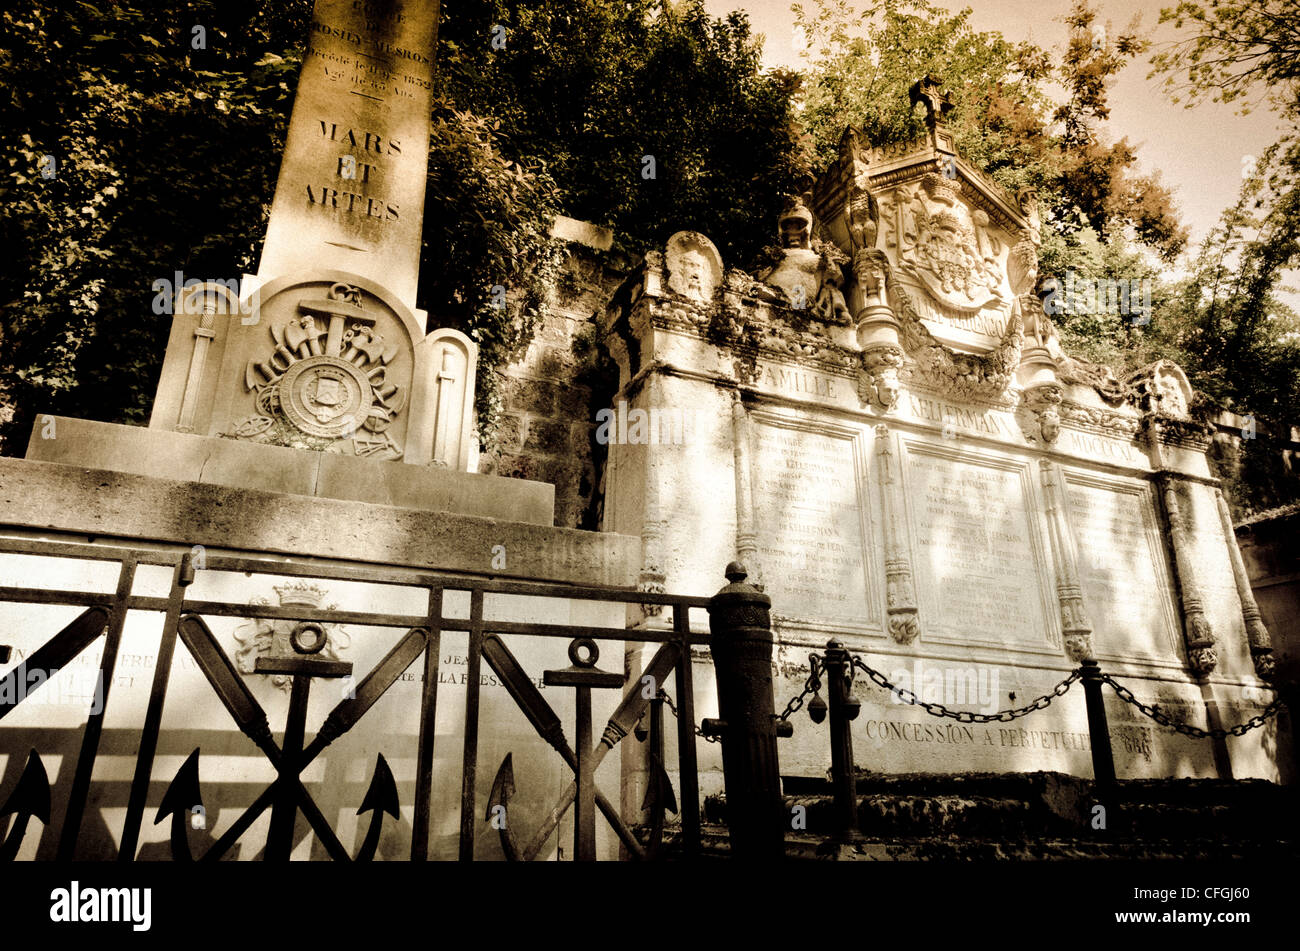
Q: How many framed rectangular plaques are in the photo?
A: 3